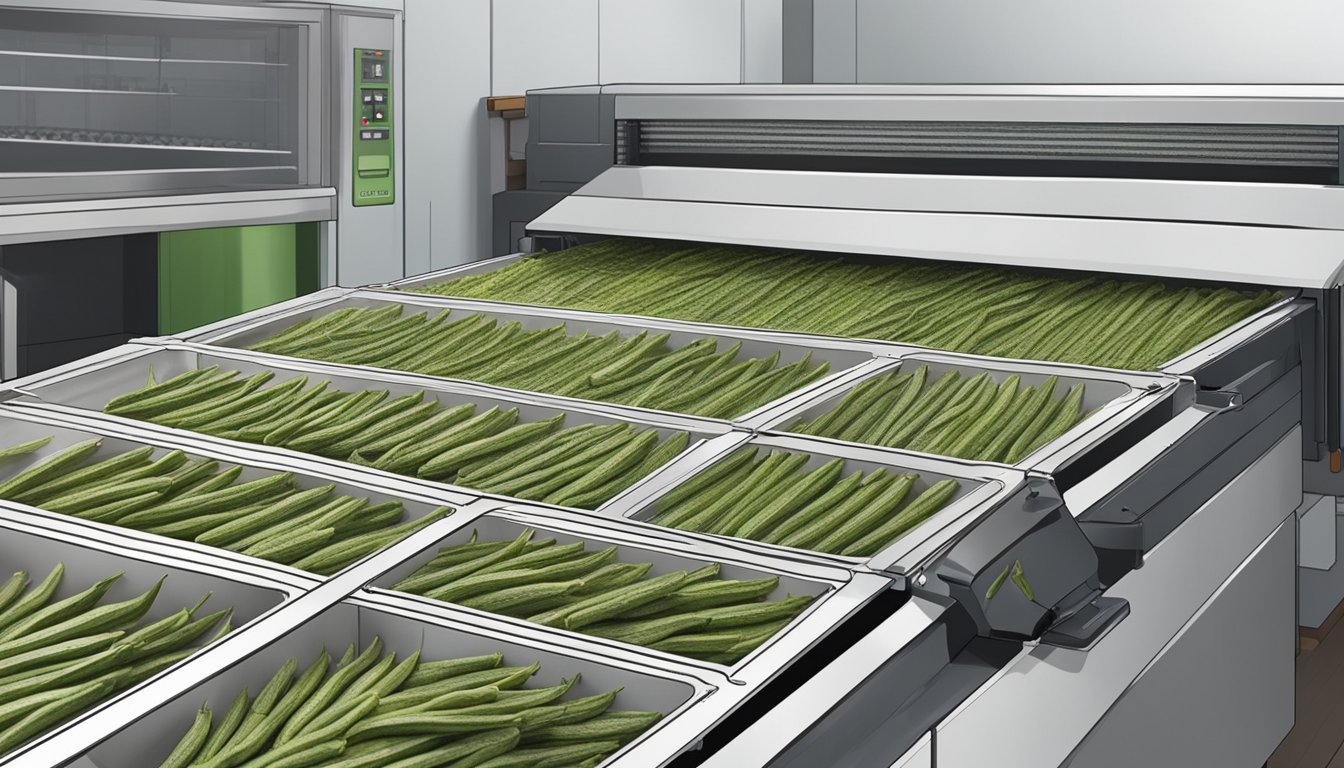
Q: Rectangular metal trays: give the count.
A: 9